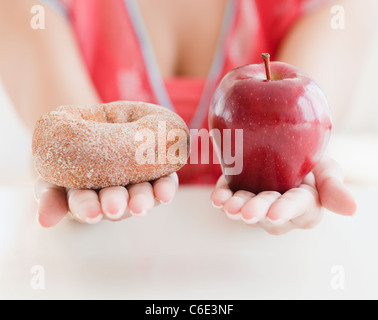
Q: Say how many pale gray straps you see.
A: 2